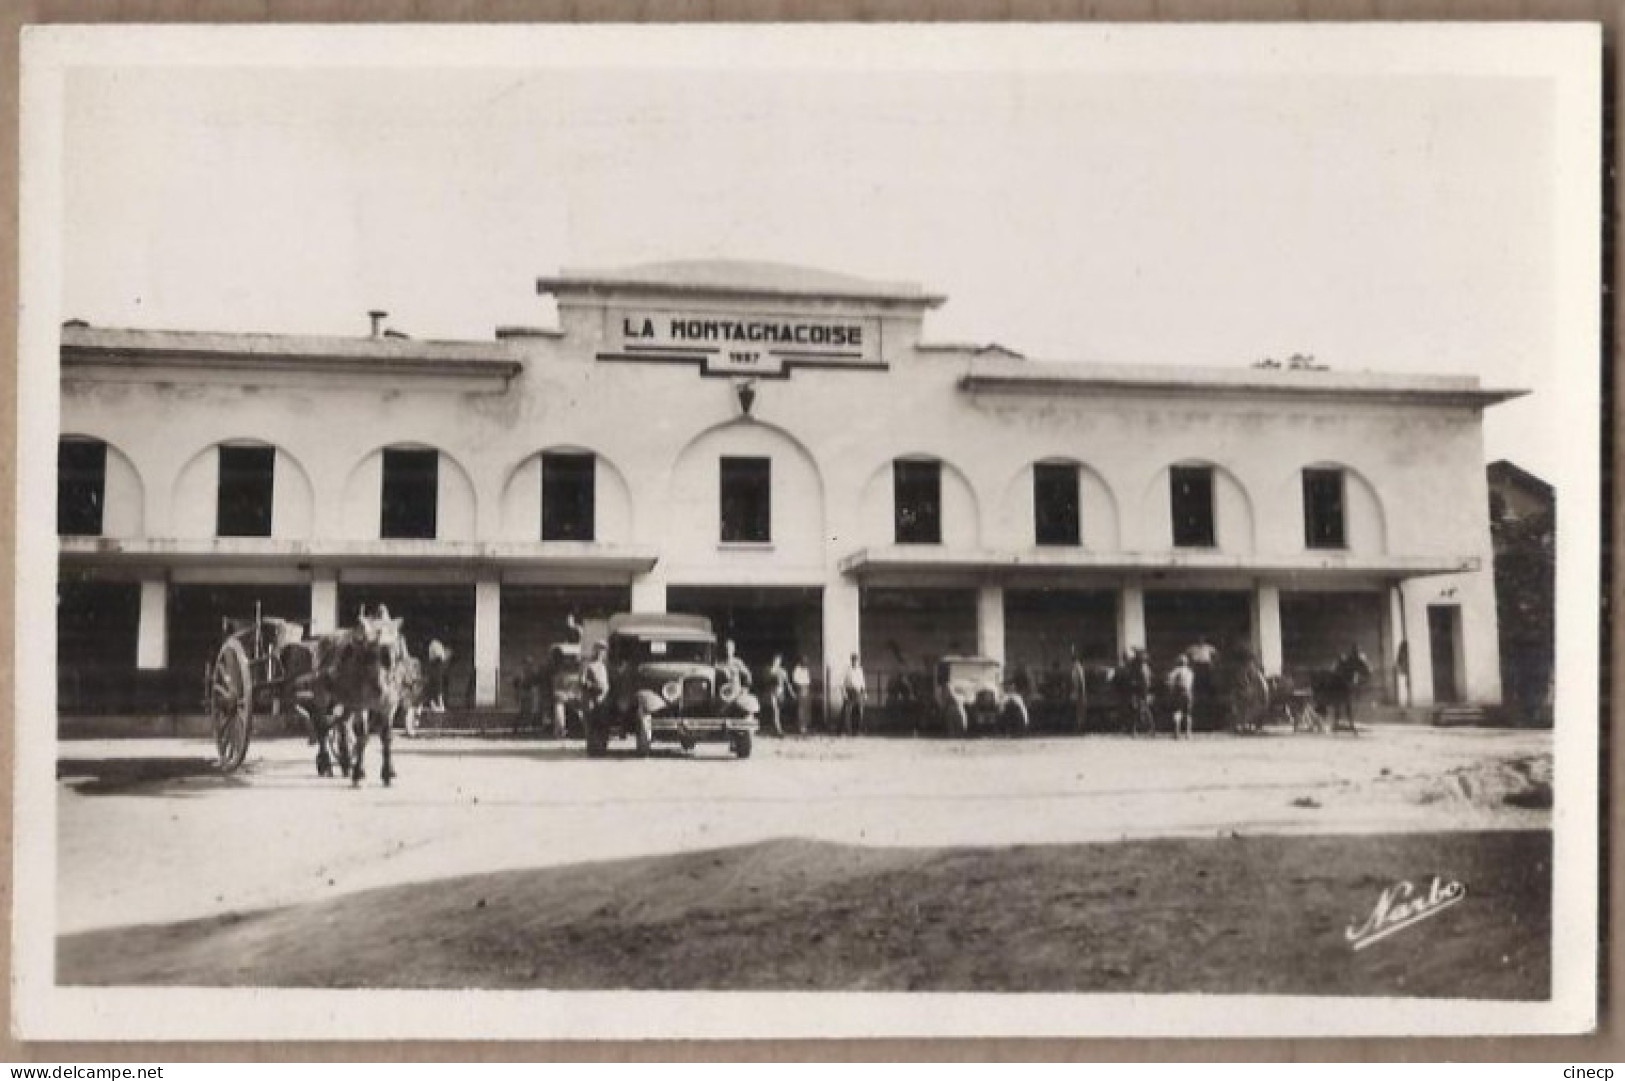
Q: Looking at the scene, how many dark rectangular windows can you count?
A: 9